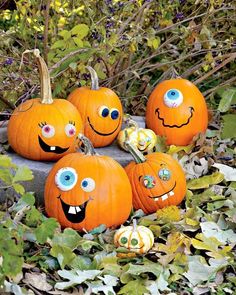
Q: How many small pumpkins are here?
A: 2